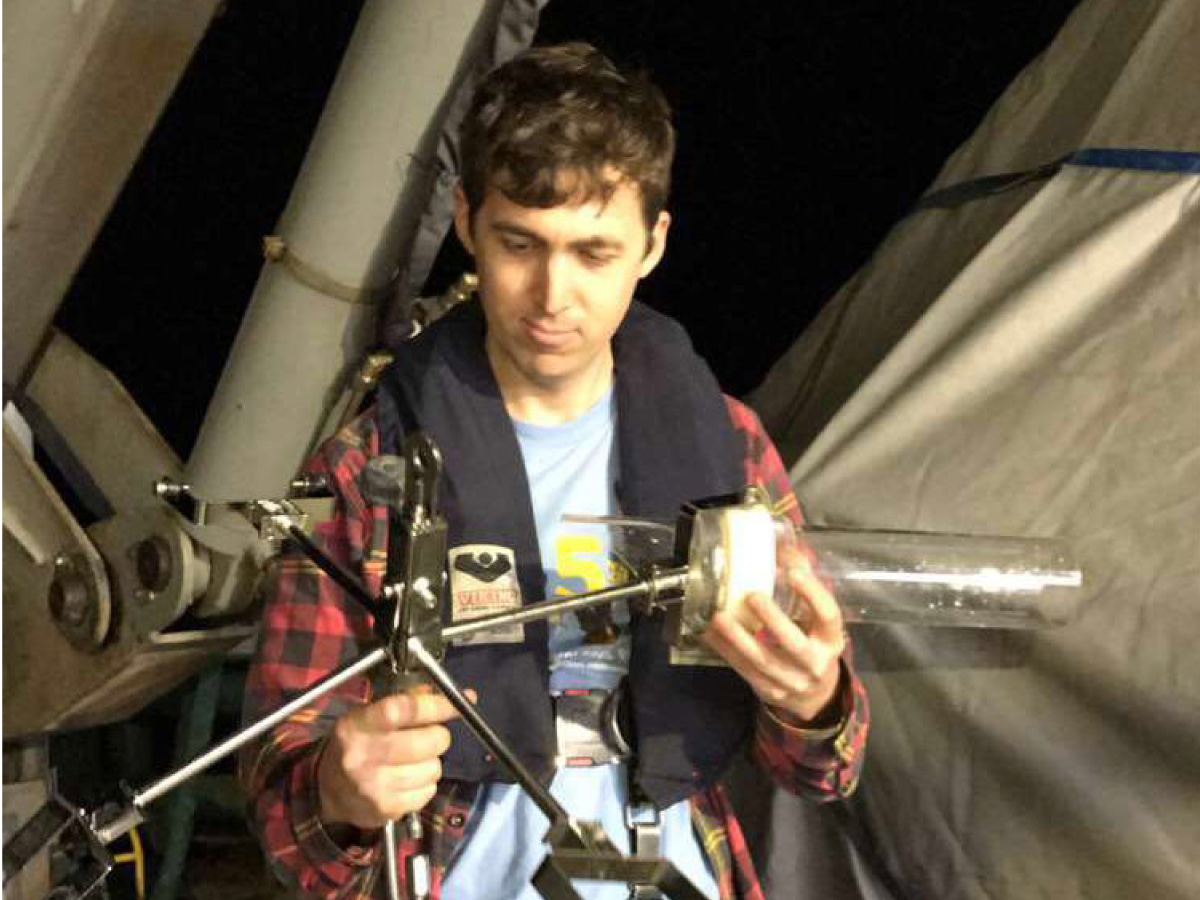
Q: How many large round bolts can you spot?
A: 2